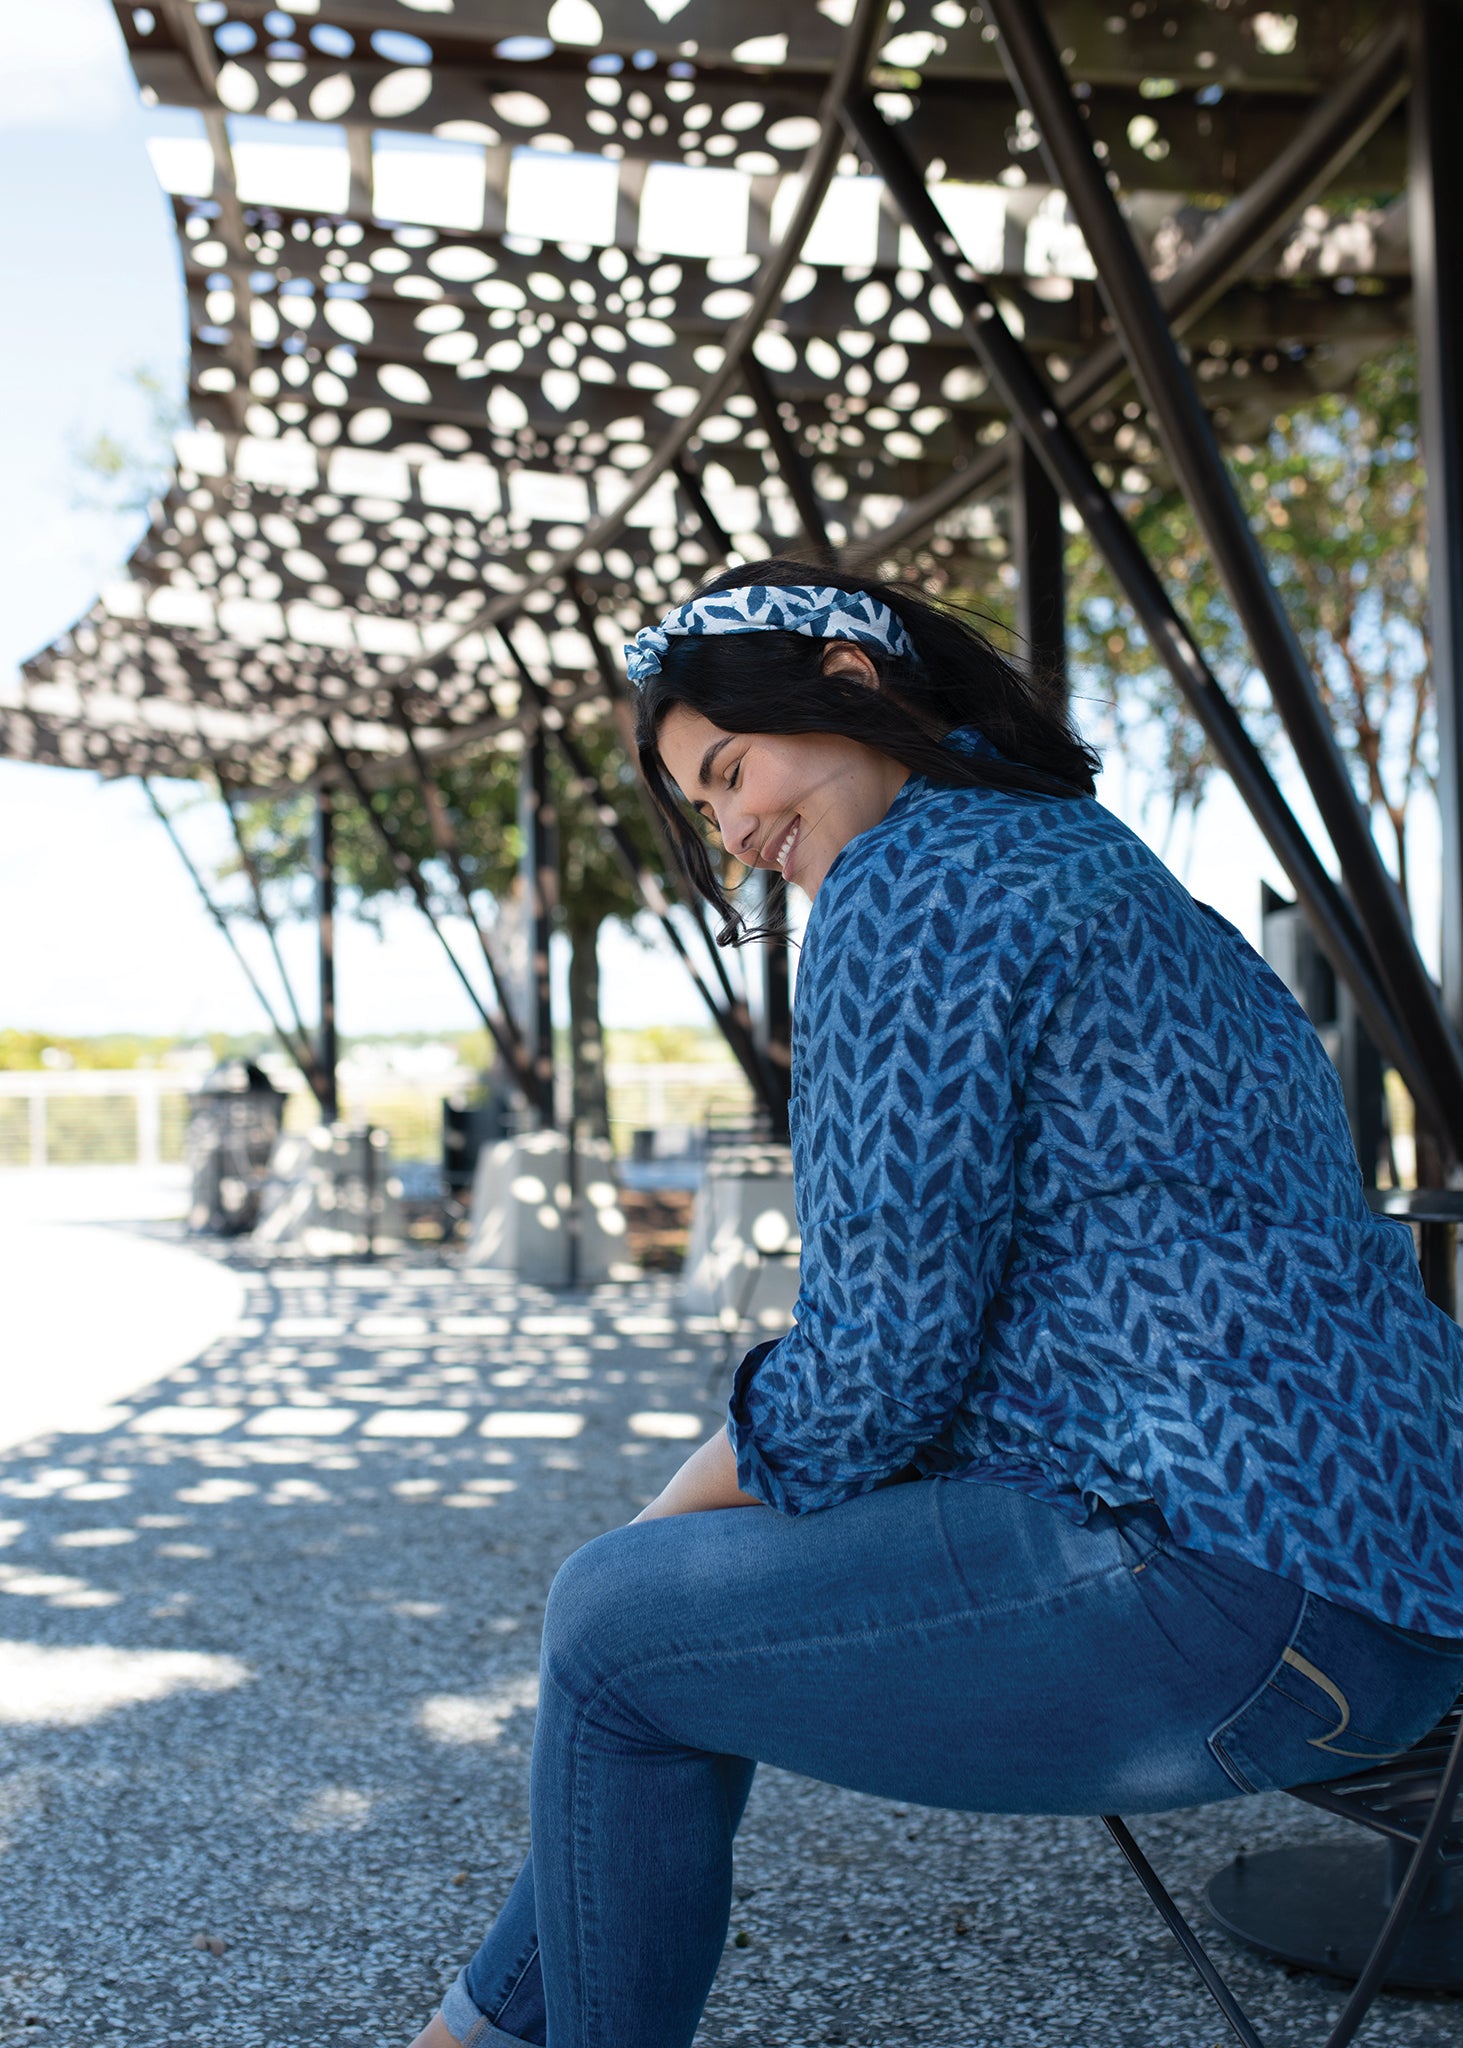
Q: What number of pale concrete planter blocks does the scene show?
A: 3